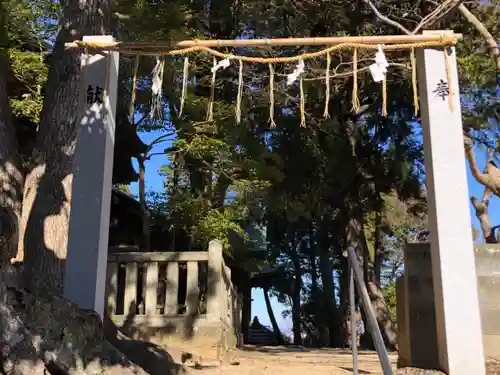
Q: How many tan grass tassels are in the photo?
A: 13